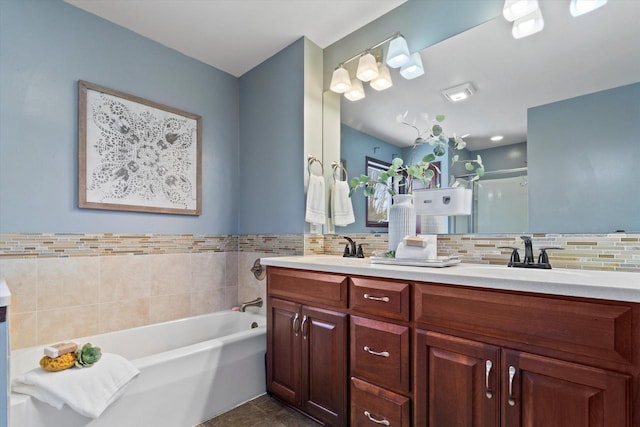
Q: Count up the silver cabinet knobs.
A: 7